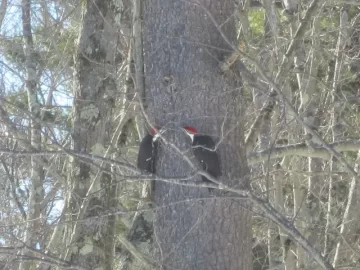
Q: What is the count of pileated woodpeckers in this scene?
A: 2